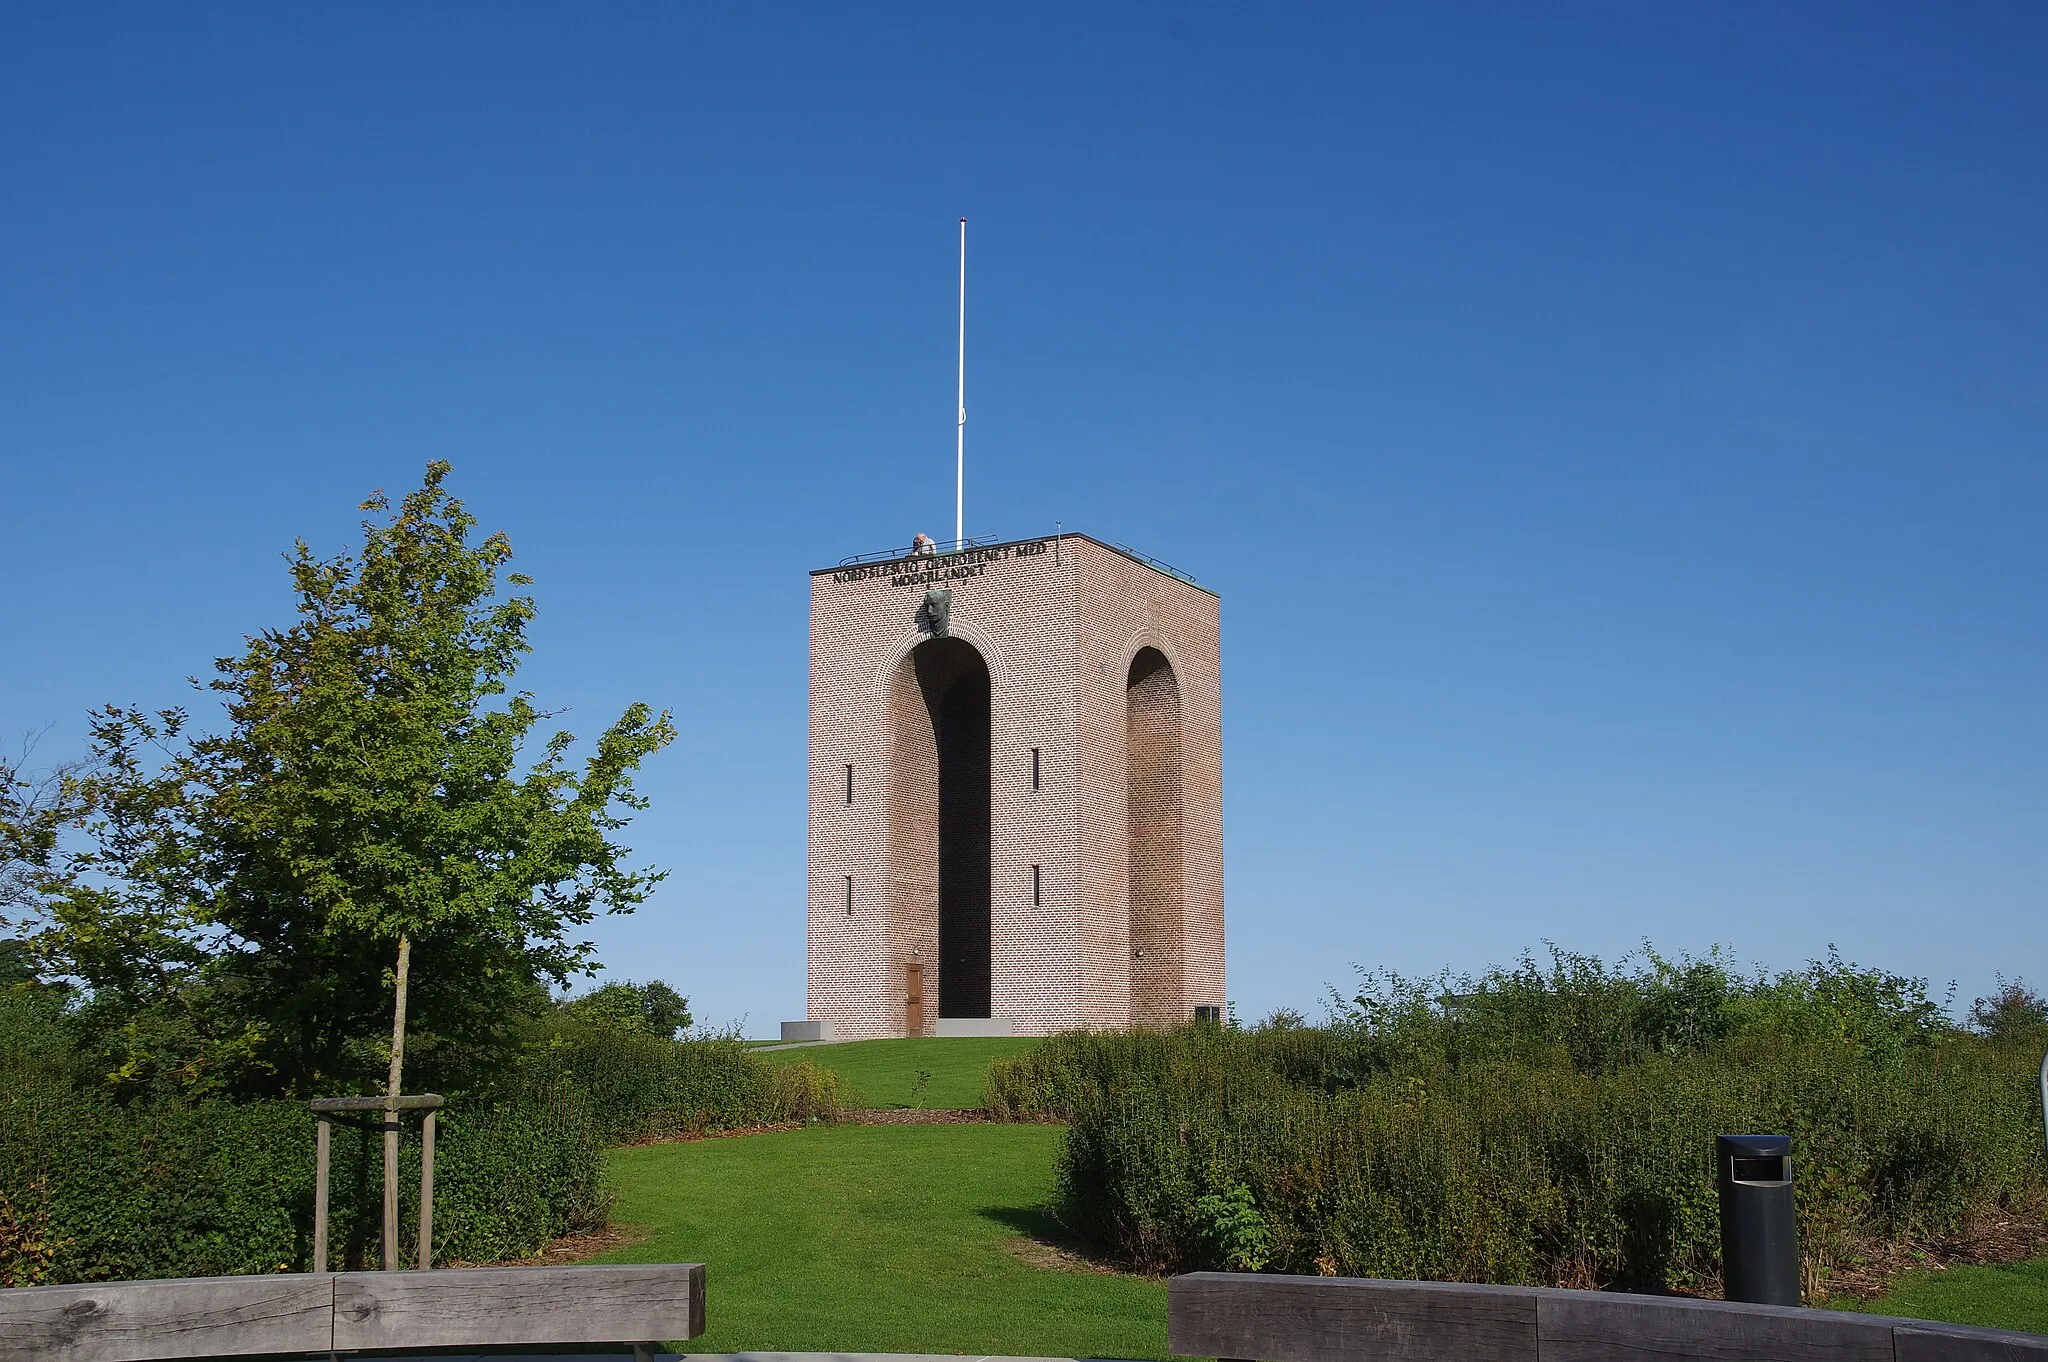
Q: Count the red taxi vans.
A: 0